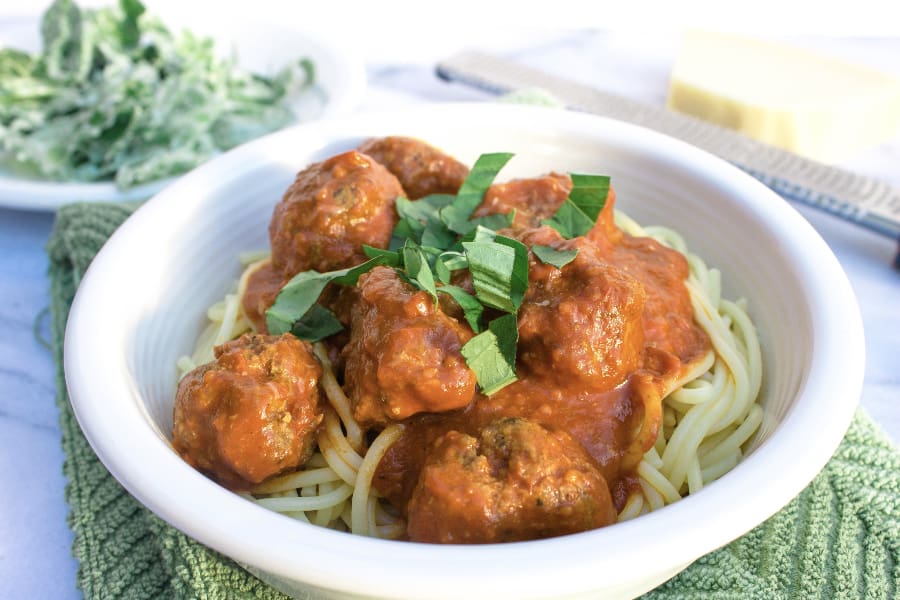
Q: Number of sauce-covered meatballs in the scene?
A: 7